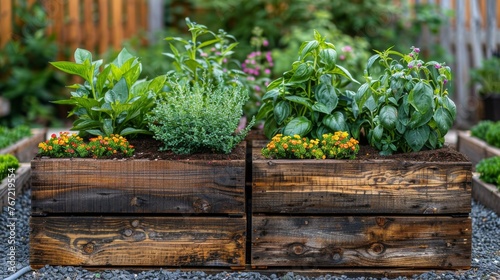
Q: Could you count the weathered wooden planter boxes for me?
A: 2